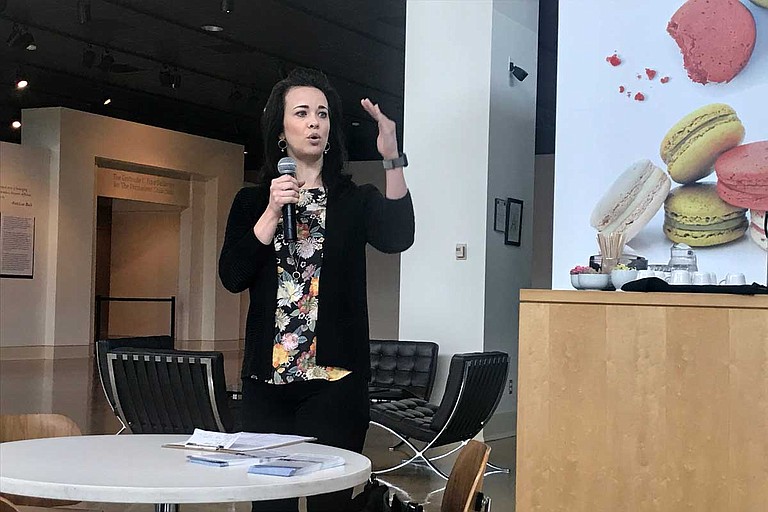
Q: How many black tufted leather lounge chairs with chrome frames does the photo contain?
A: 4